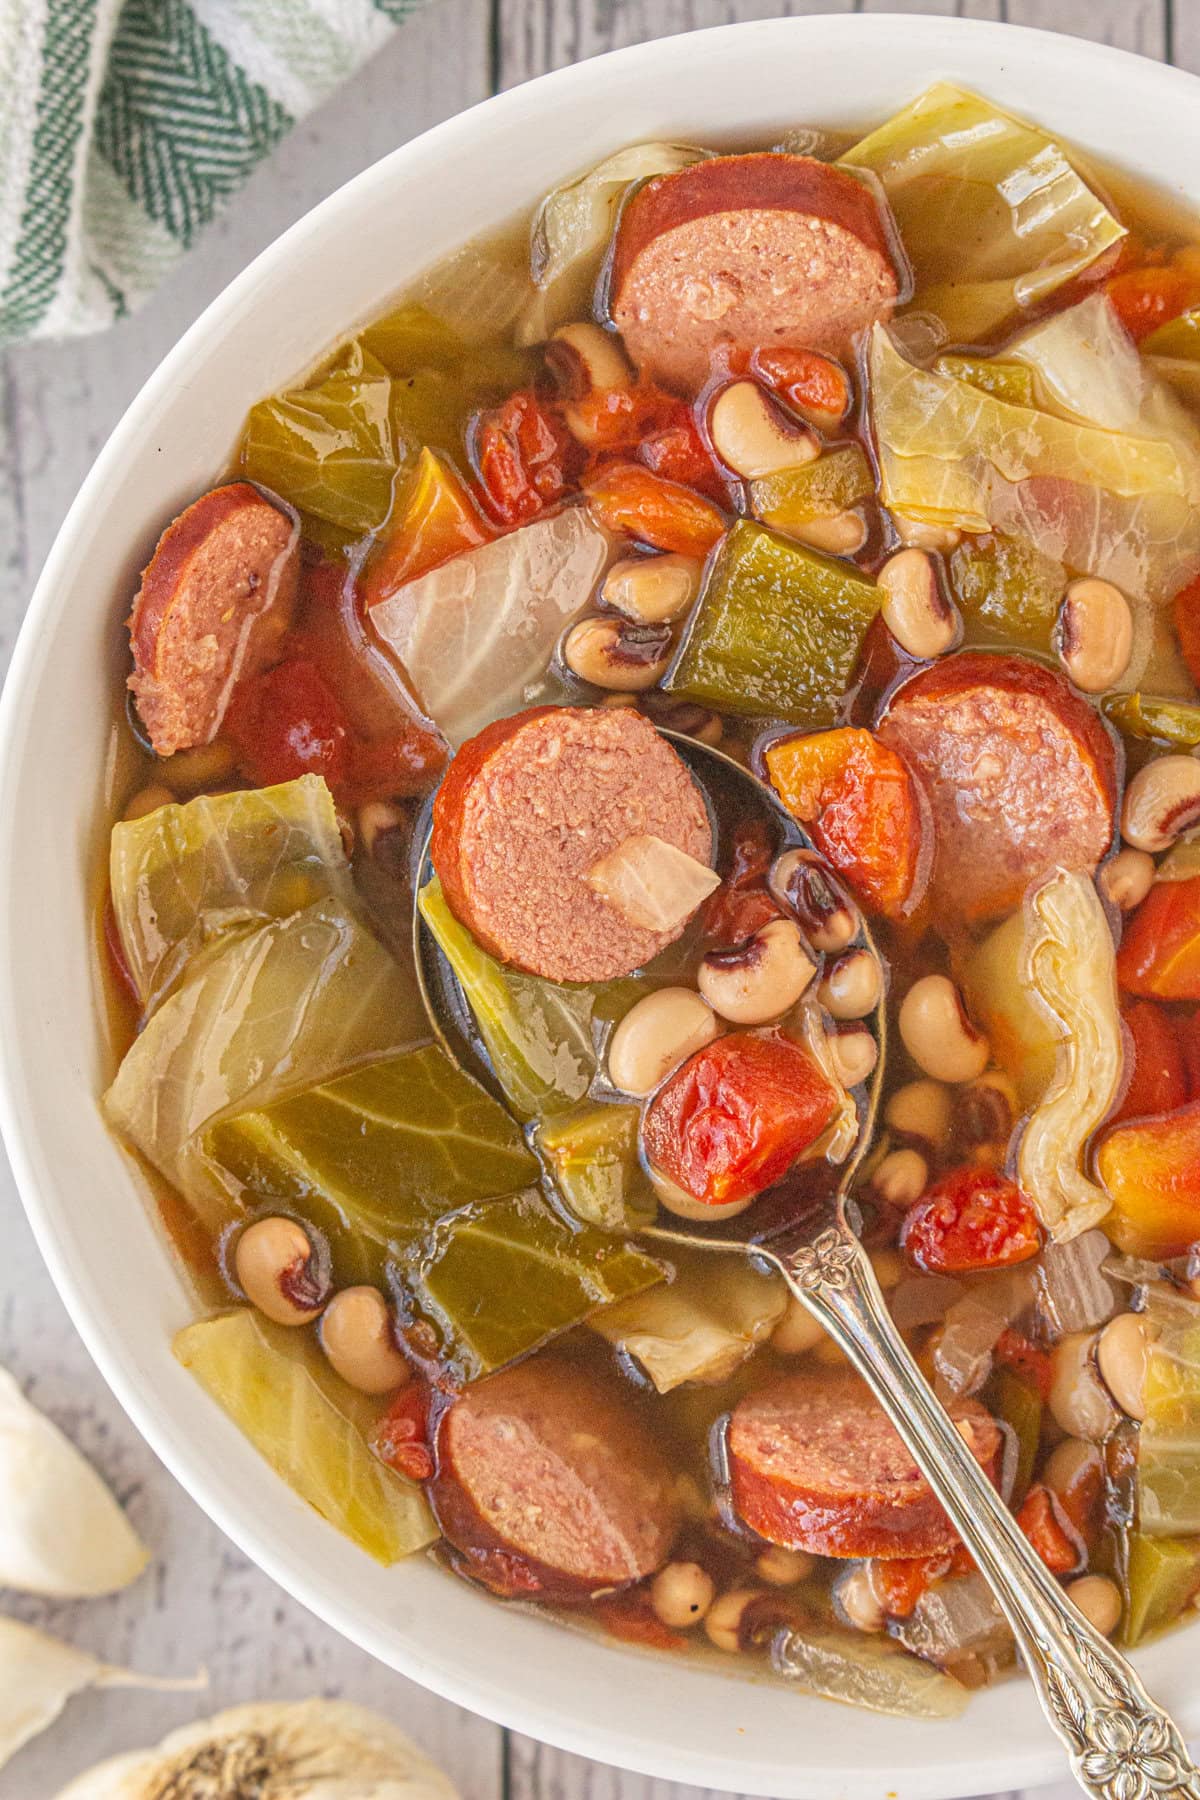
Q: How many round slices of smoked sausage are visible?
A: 6